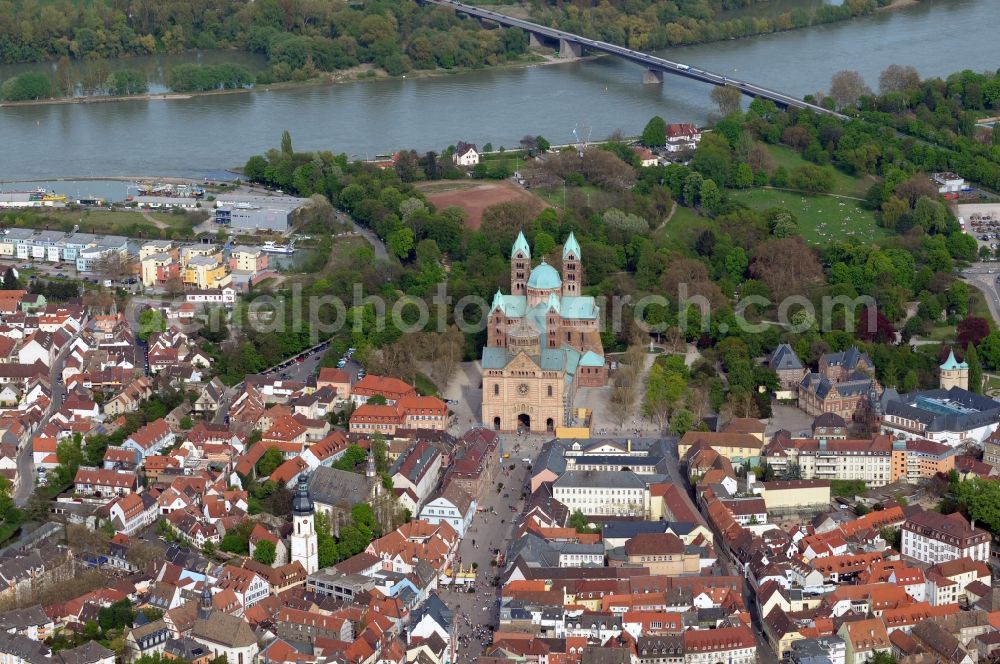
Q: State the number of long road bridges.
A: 1